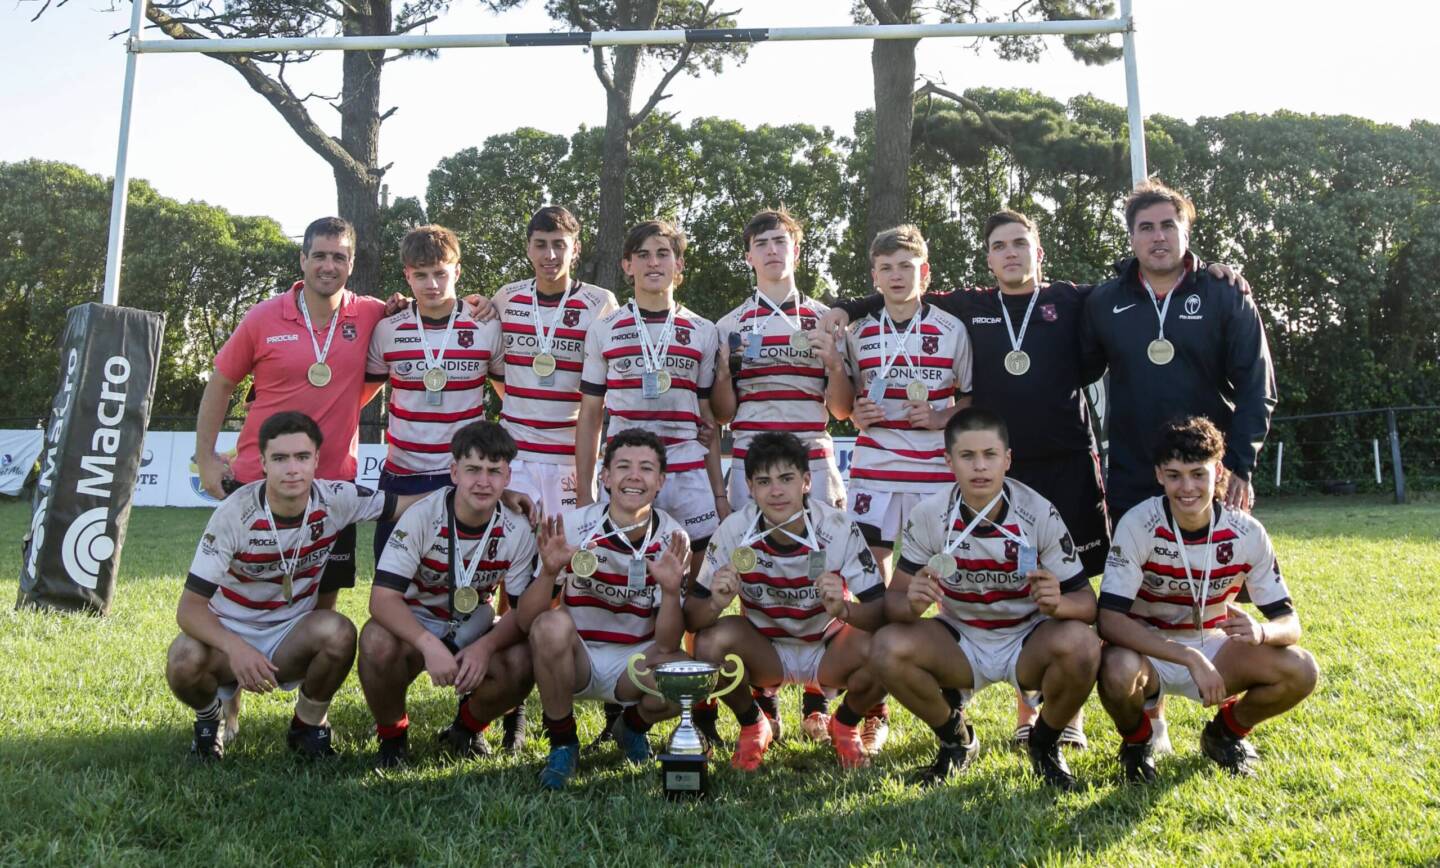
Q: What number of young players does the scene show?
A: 11